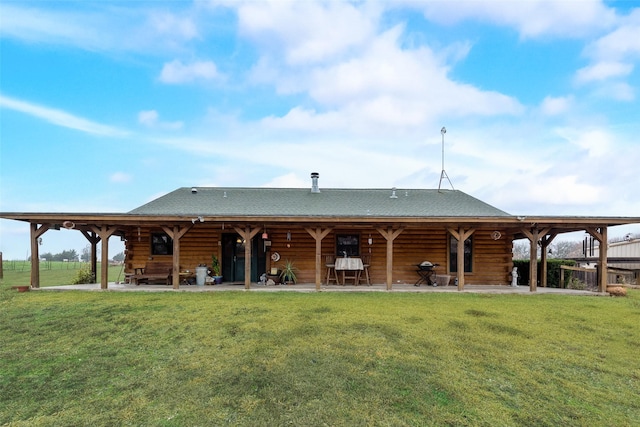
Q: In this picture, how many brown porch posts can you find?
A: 11